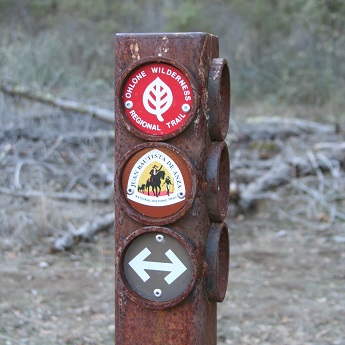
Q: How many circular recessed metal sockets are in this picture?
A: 6